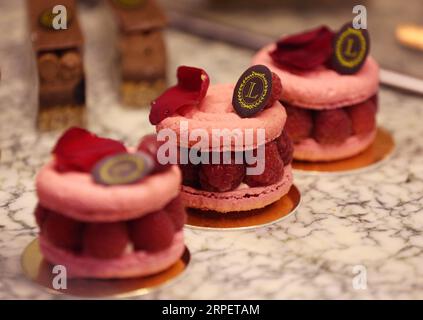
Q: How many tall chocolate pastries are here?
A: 2